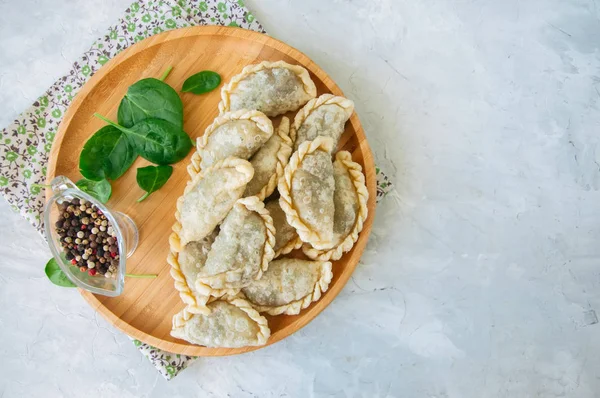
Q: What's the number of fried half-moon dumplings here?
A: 12